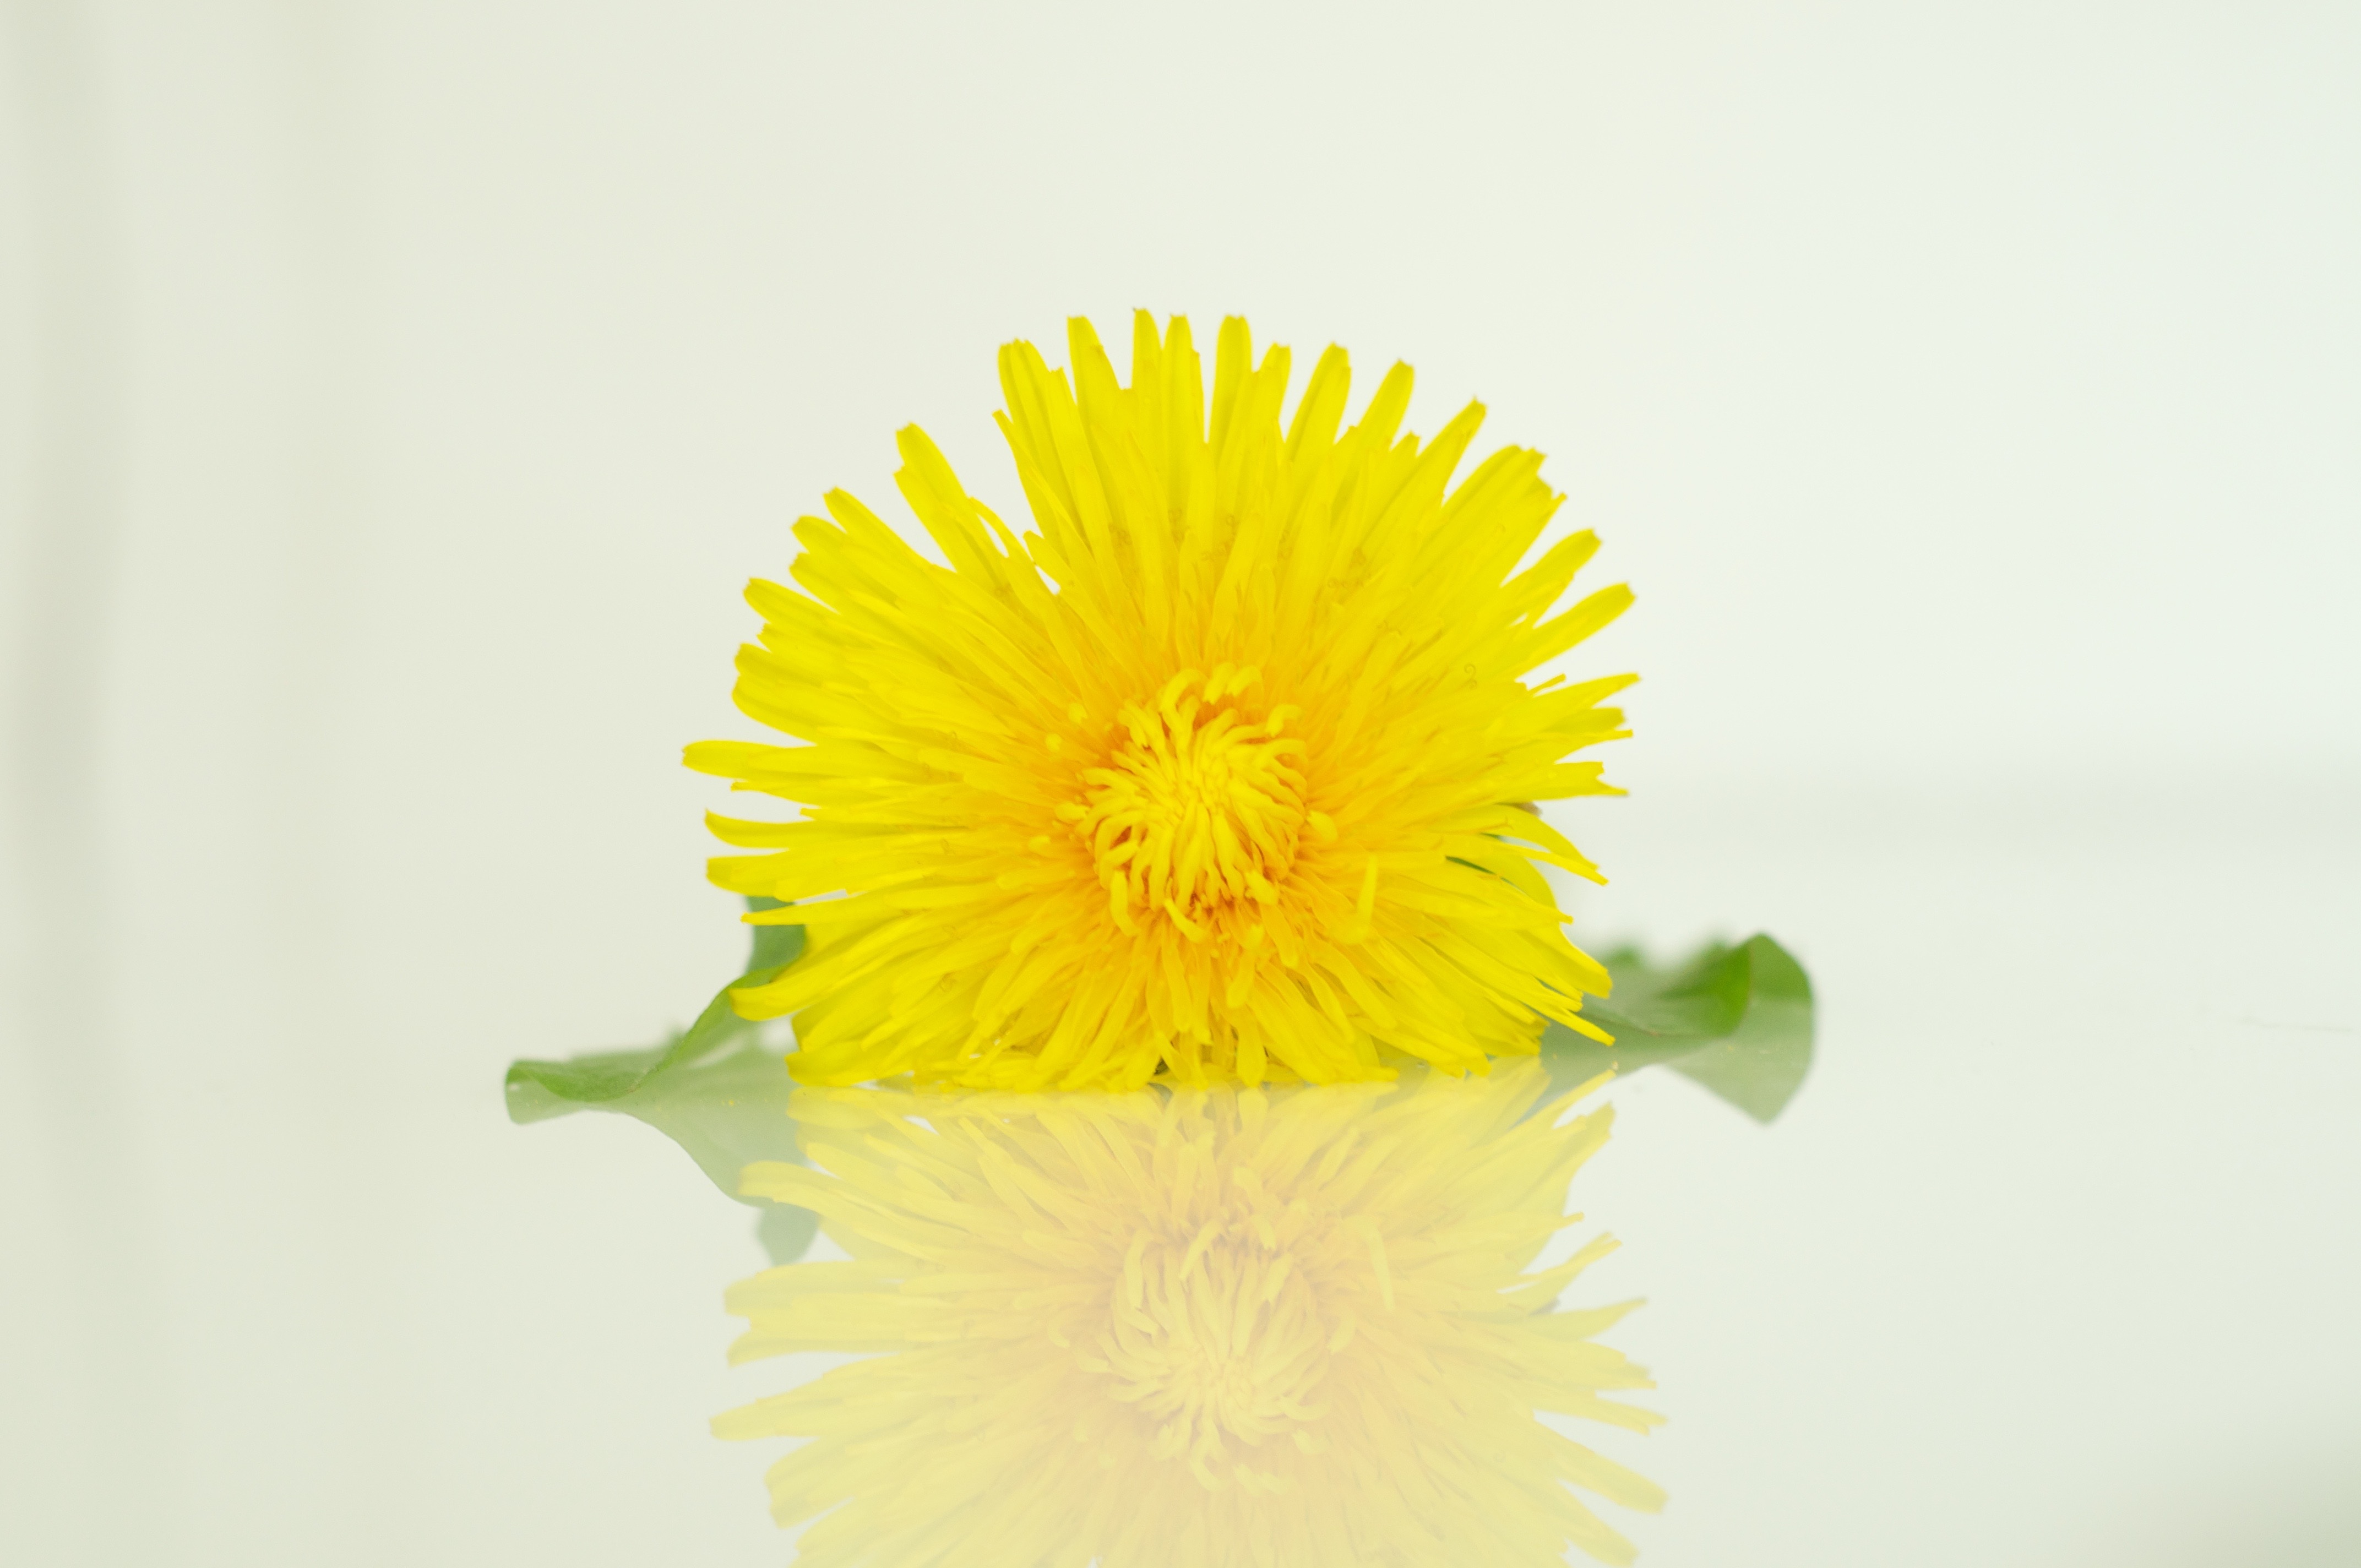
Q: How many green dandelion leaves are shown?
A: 2